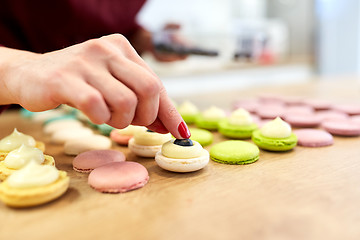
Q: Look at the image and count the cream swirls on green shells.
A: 4